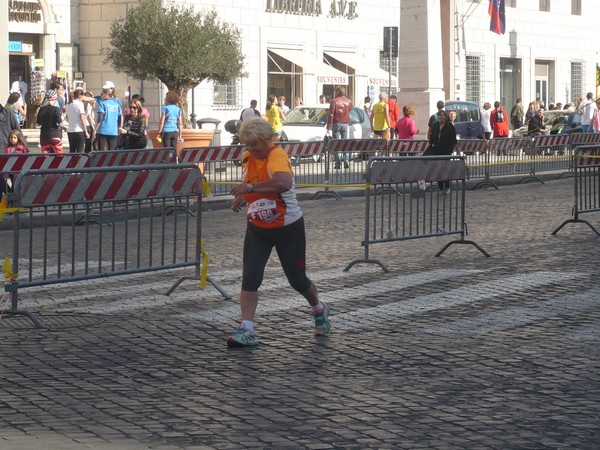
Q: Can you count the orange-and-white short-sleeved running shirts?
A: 1